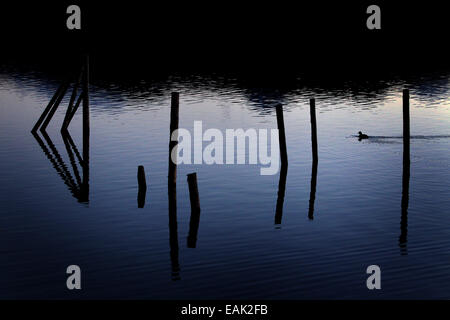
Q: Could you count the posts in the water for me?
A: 11